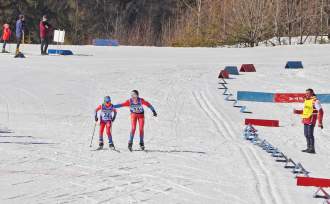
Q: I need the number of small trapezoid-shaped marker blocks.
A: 4